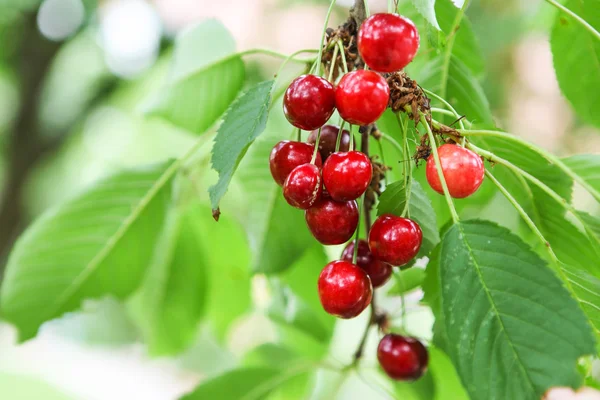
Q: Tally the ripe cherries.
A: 13